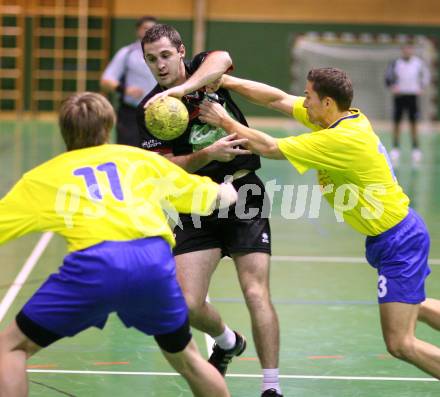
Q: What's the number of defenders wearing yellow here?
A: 2